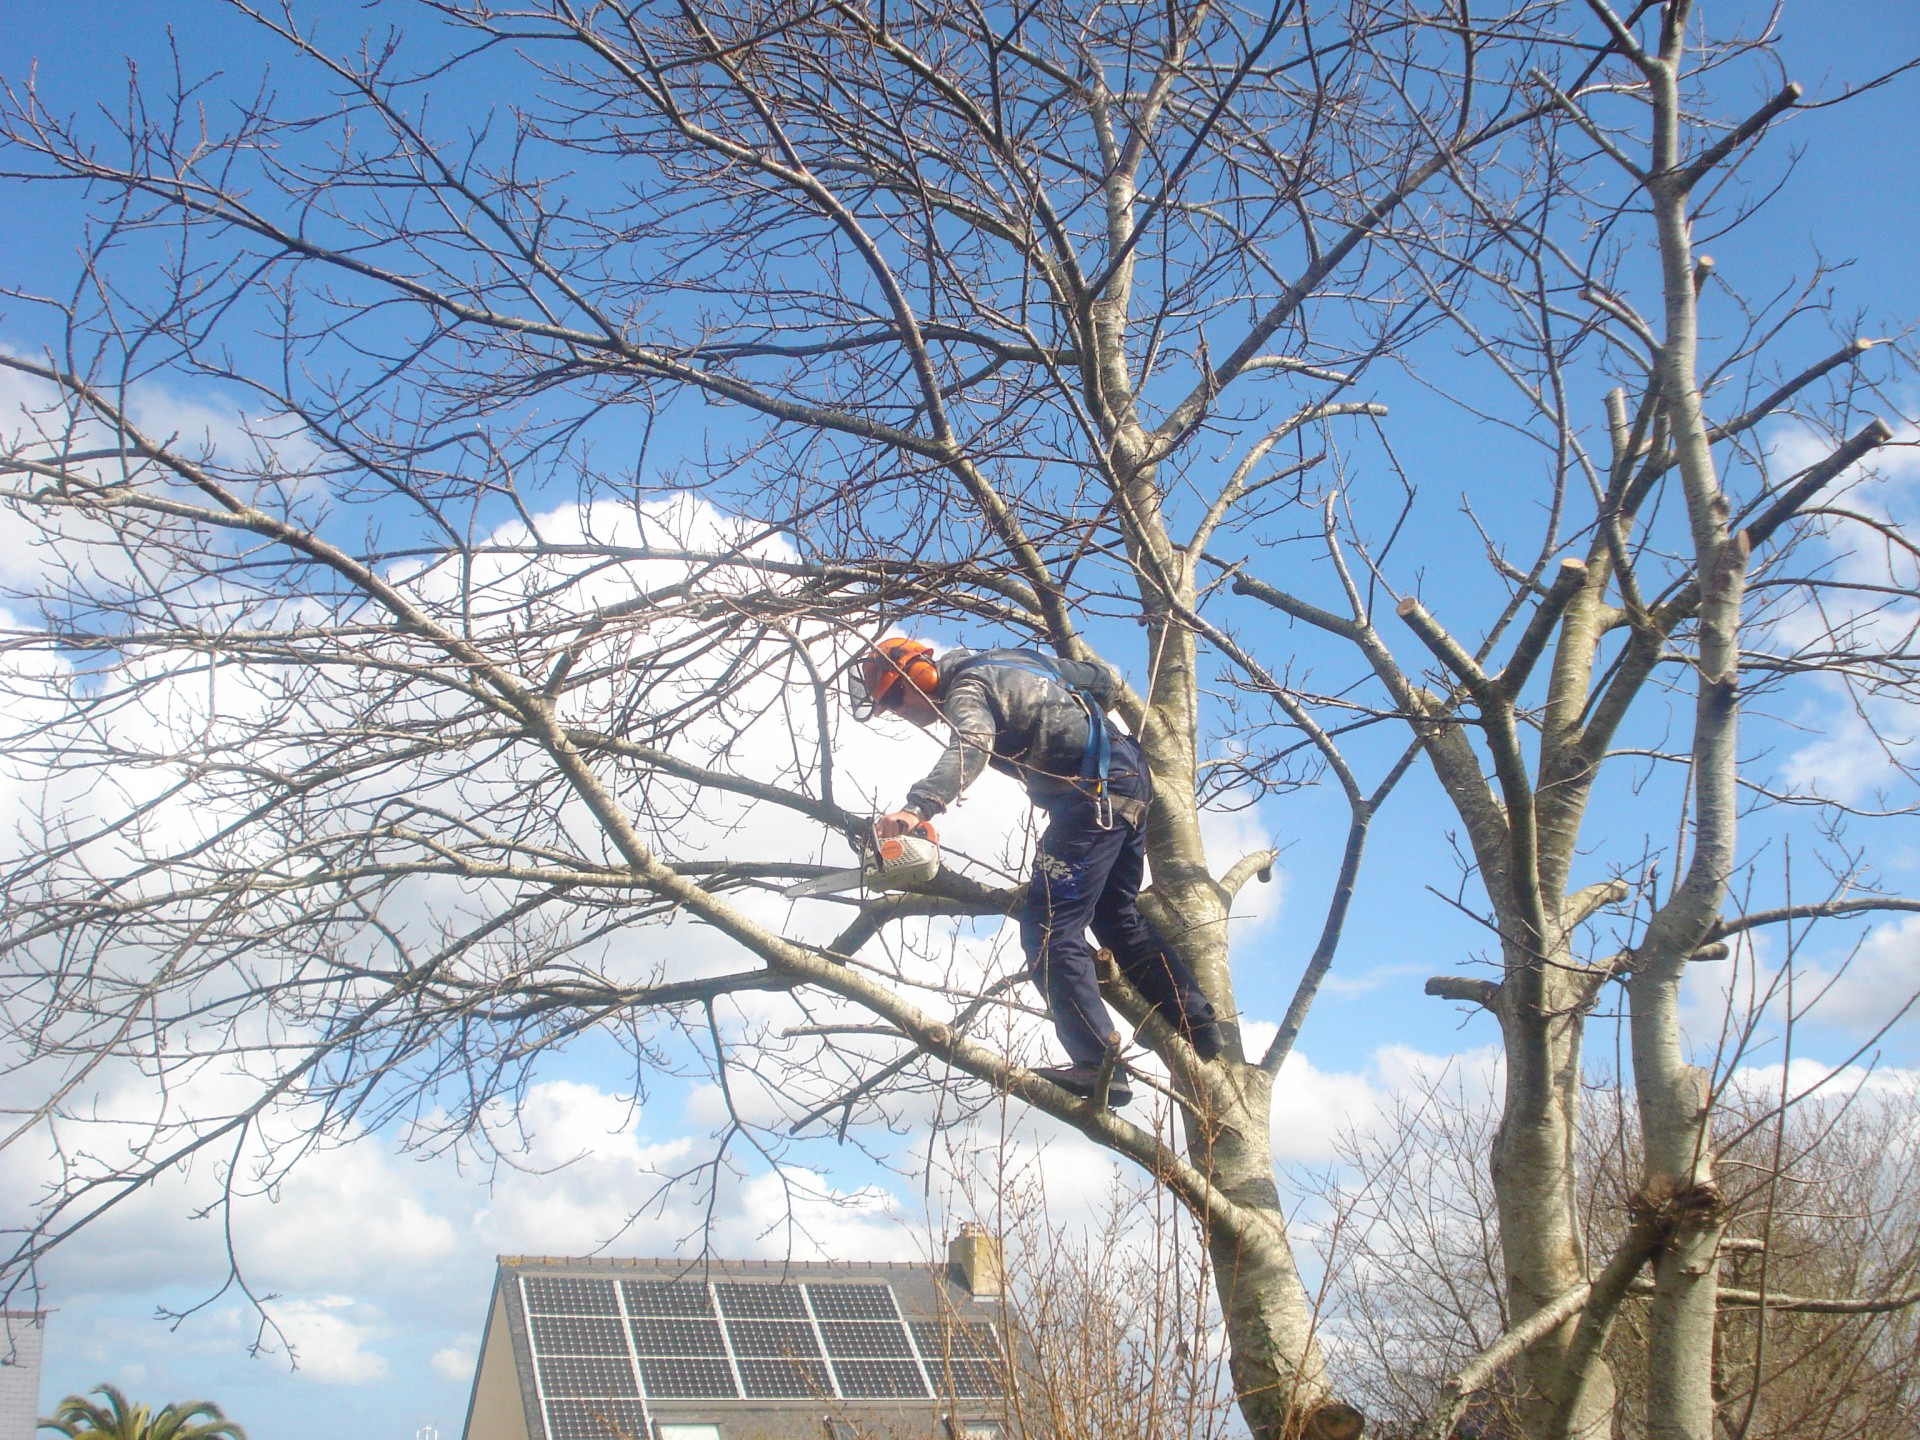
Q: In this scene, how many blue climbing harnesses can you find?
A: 1